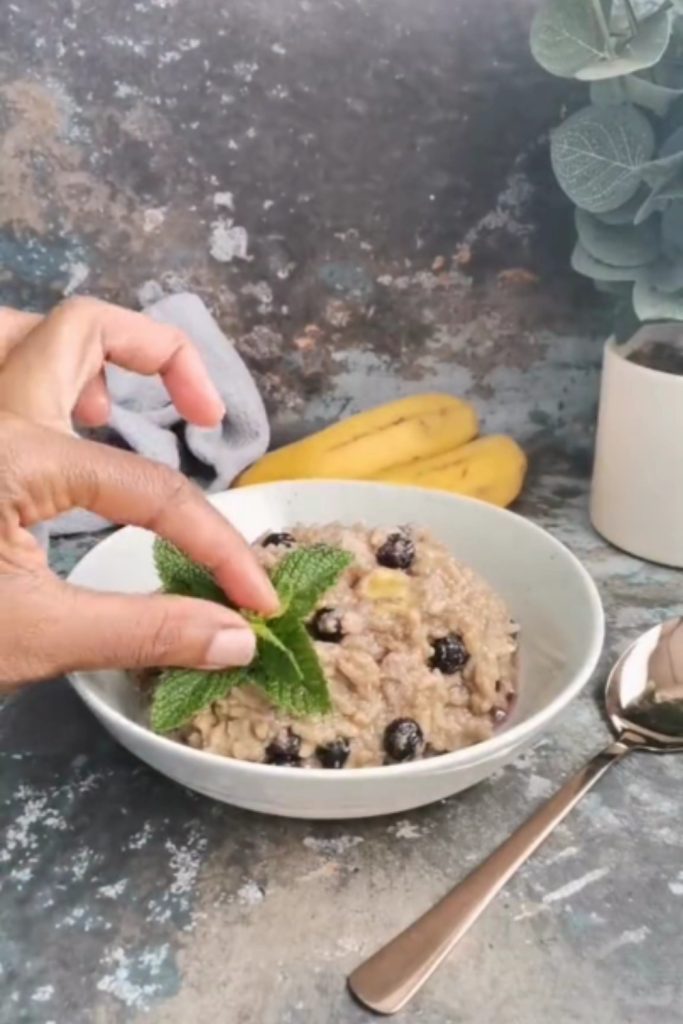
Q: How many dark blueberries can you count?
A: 7